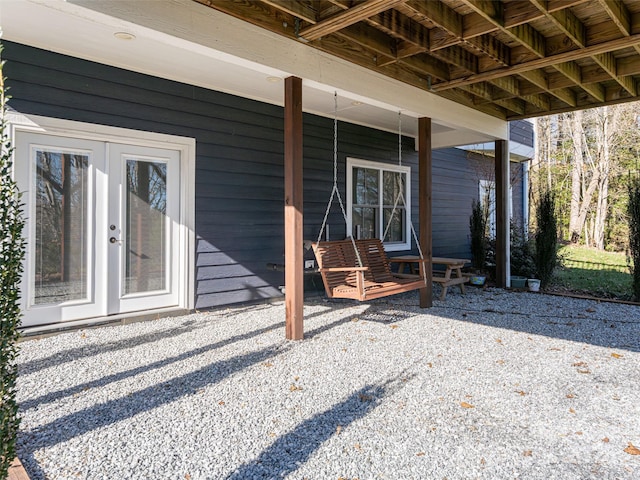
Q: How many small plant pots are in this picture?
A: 3